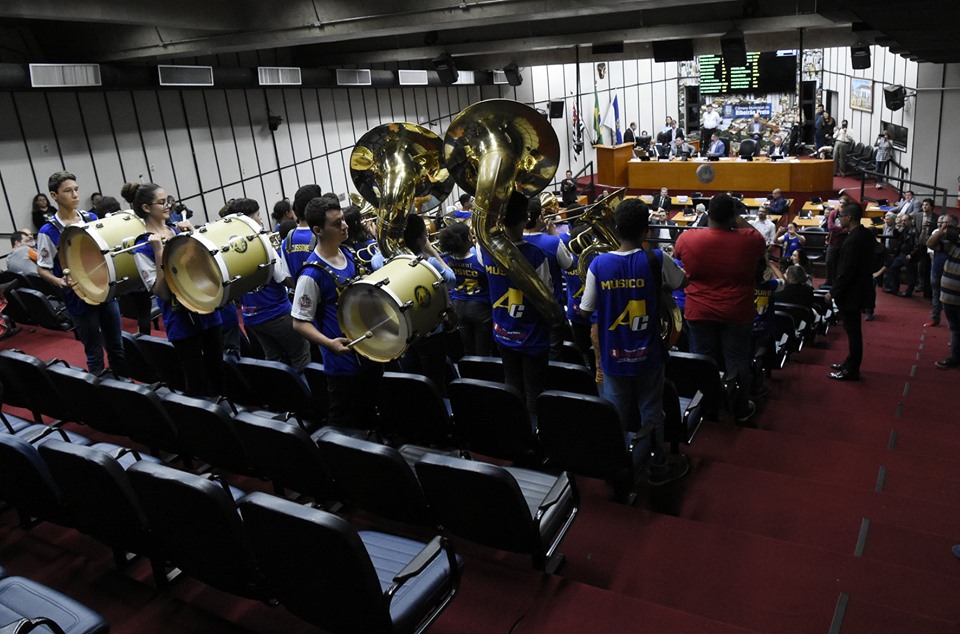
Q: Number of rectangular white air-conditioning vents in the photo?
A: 7